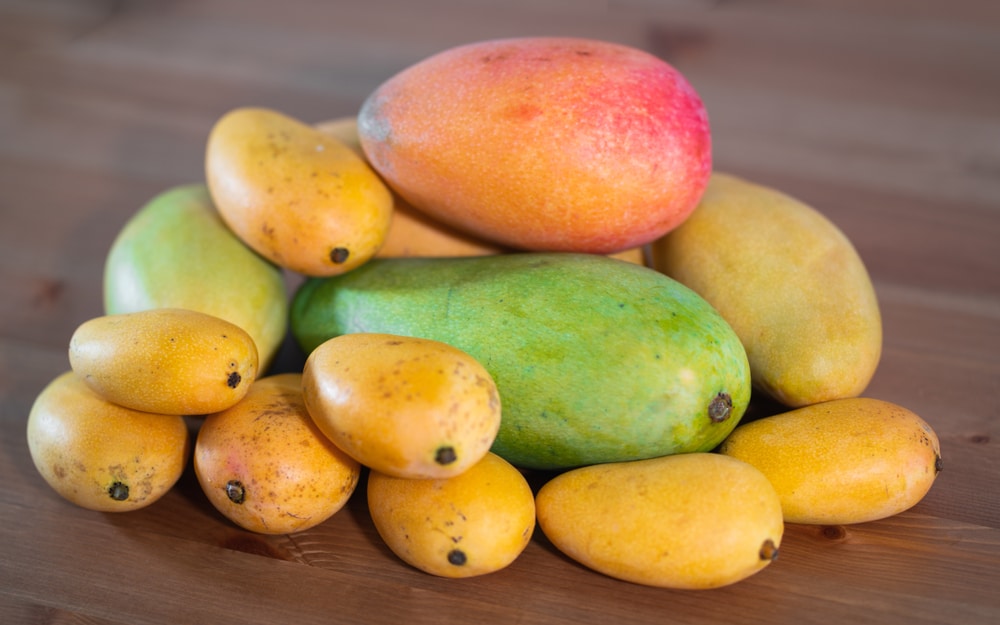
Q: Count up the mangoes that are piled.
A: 13